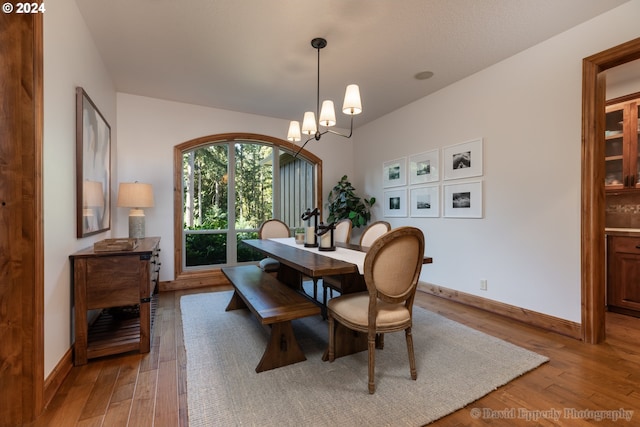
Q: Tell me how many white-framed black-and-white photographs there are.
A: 6